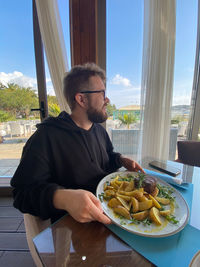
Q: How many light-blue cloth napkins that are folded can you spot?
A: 1